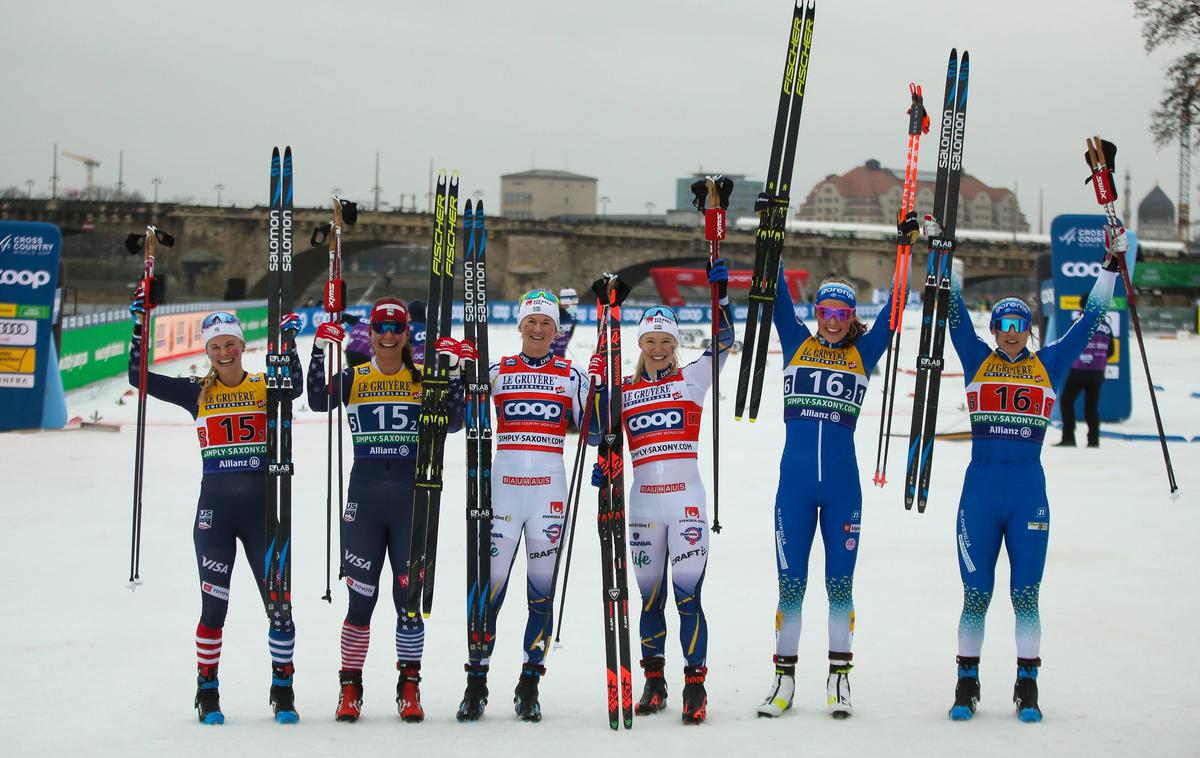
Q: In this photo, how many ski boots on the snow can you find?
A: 12